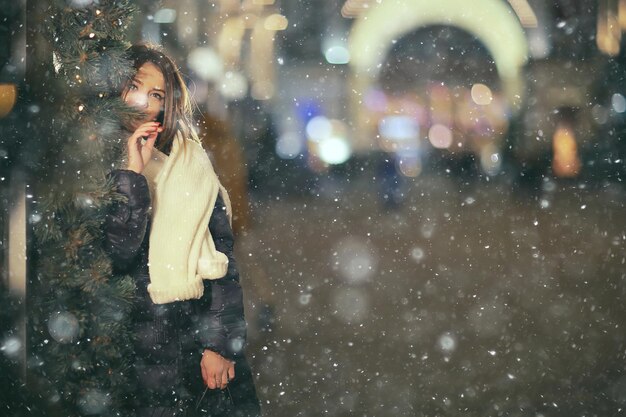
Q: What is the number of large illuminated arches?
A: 1